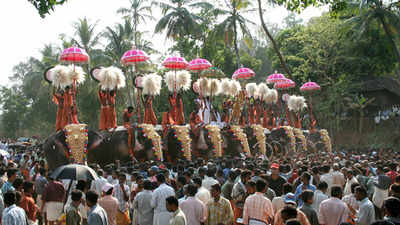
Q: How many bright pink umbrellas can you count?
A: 8